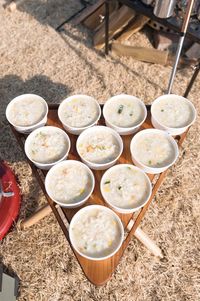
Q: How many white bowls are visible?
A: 10